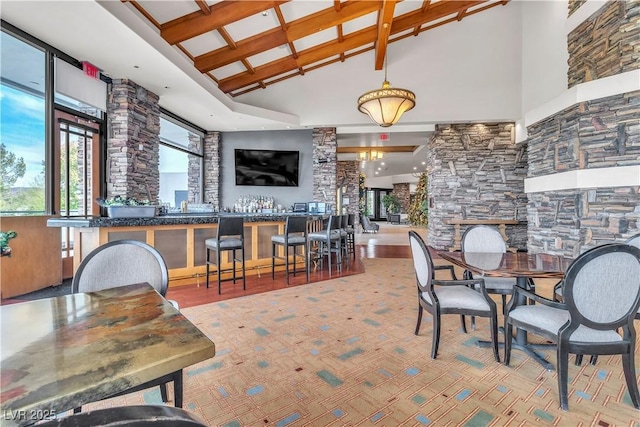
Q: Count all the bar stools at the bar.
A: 5